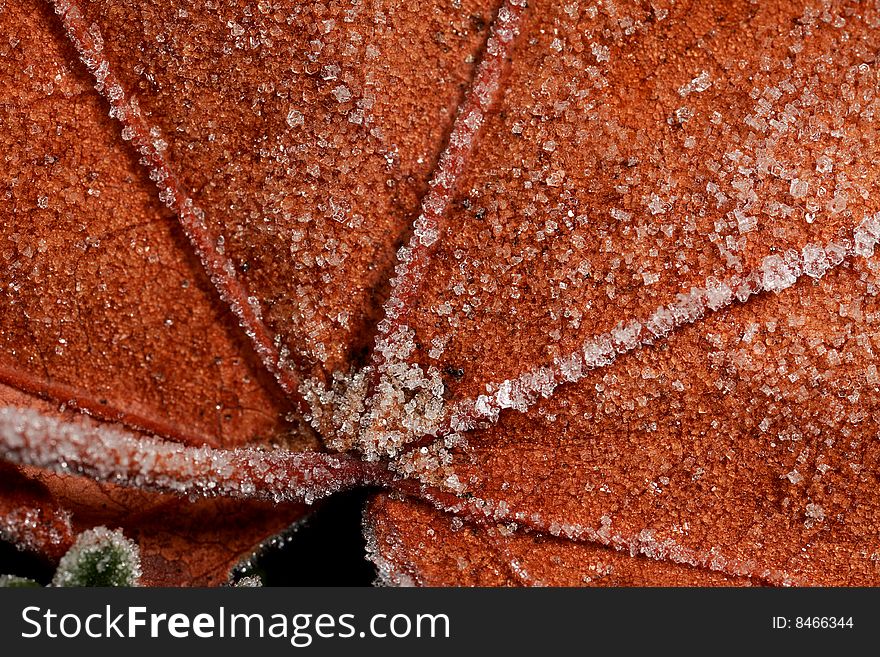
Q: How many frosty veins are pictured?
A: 5